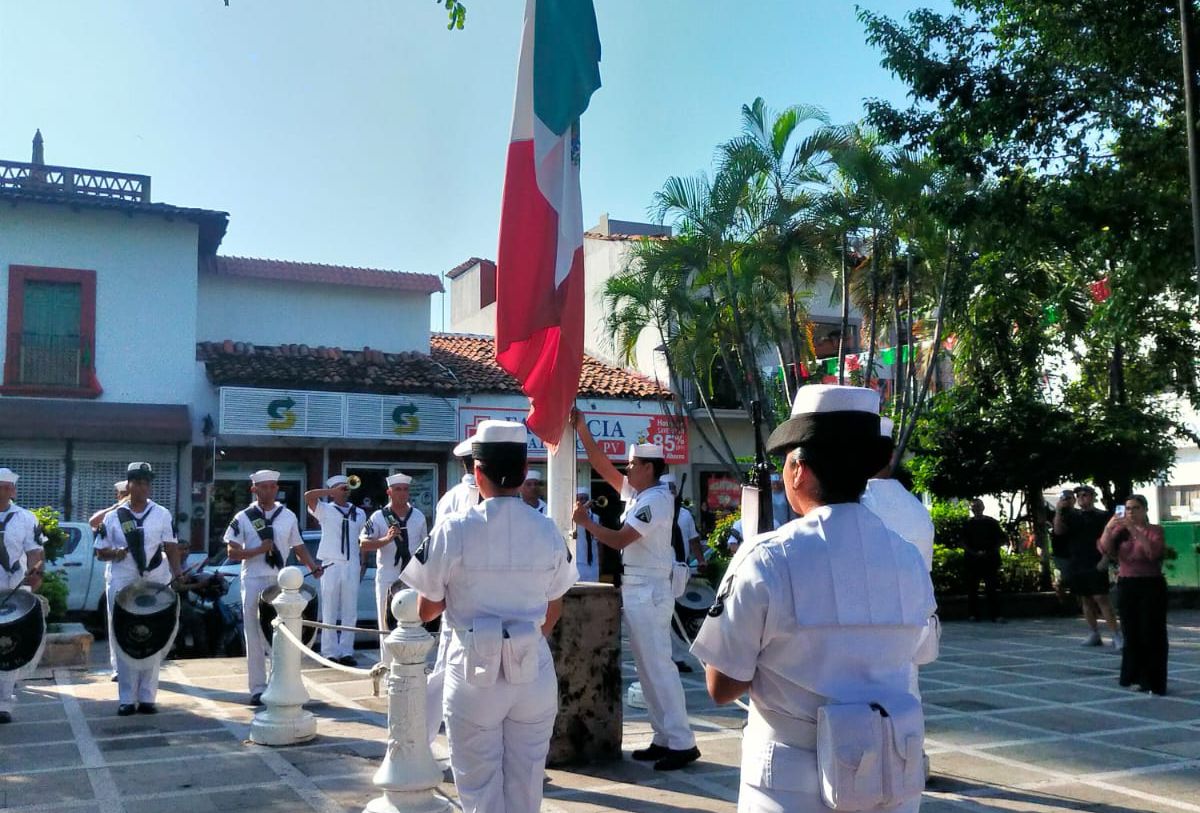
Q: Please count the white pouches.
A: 6